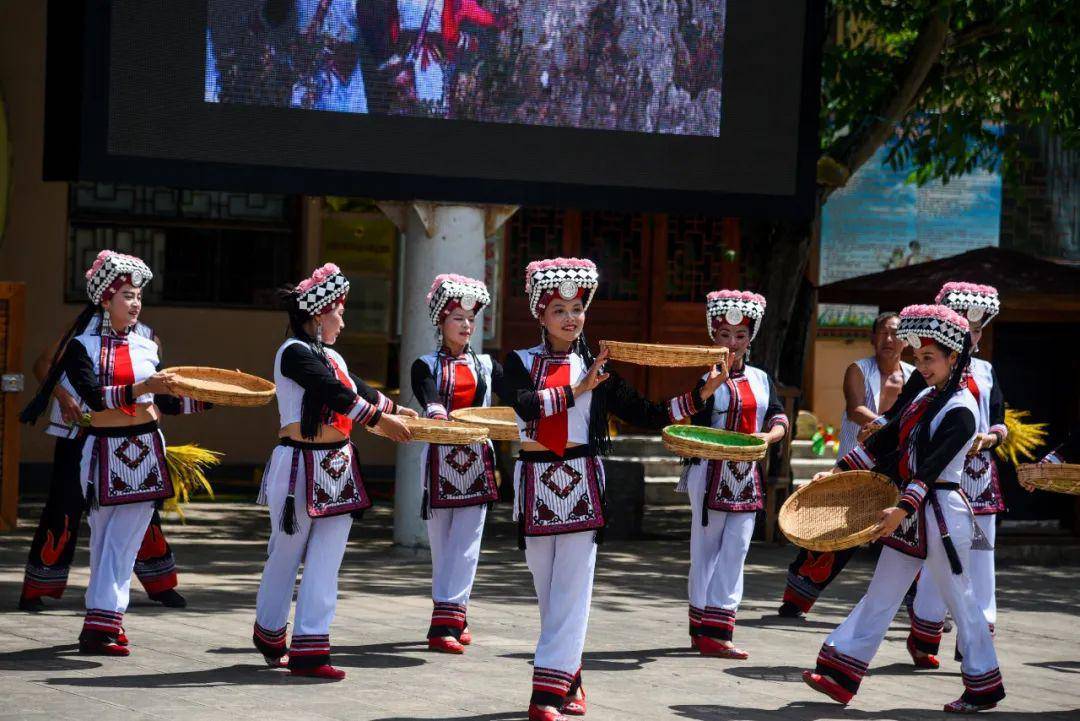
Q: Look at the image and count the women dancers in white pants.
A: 7